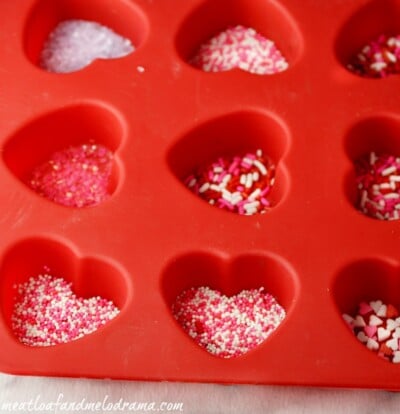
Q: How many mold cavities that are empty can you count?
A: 0